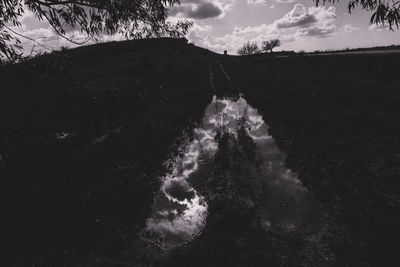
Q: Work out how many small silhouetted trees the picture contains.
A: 2